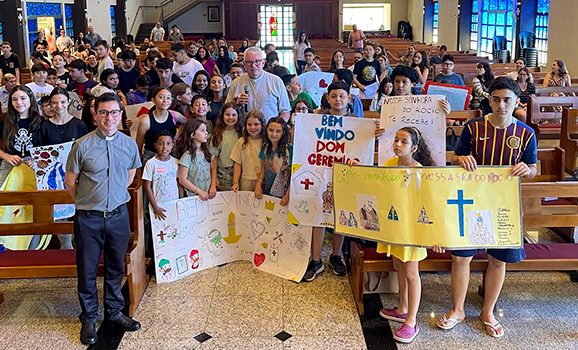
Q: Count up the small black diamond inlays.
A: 2